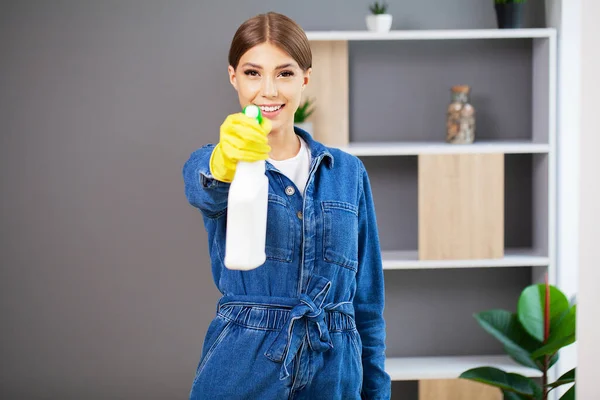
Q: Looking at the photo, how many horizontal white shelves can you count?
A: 4